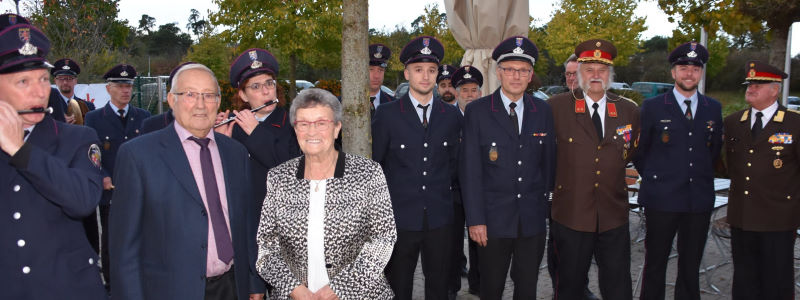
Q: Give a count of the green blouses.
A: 0